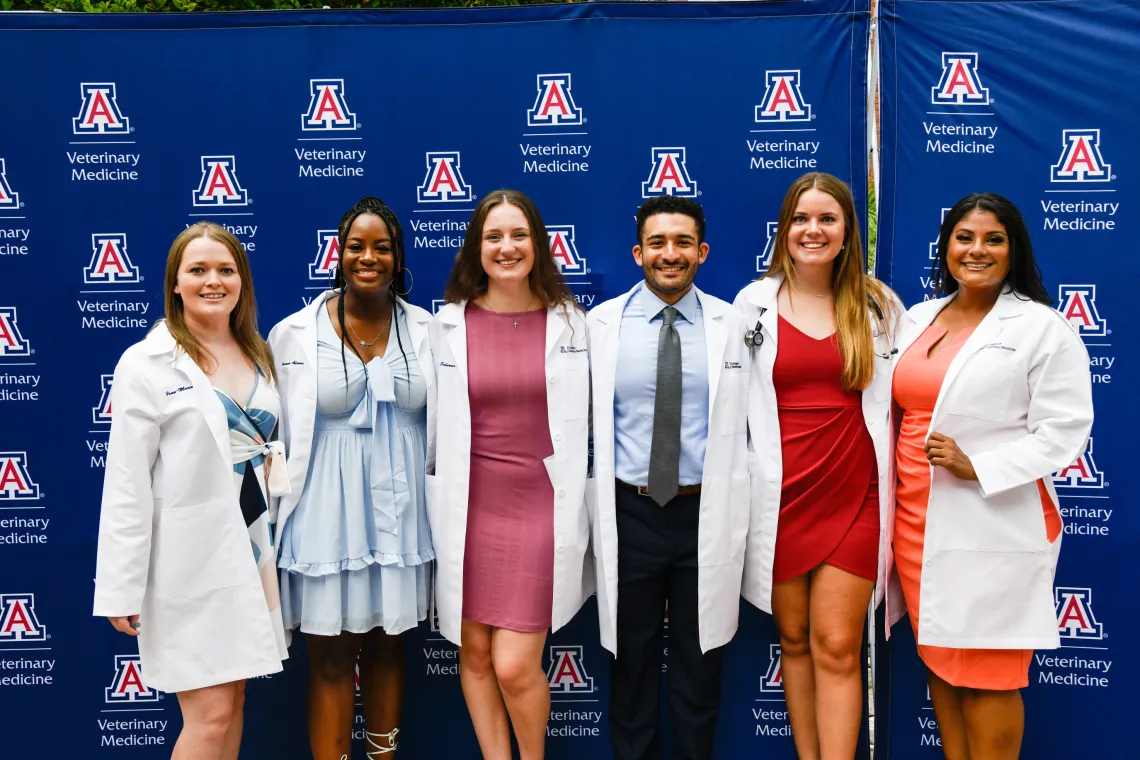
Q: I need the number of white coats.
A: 6